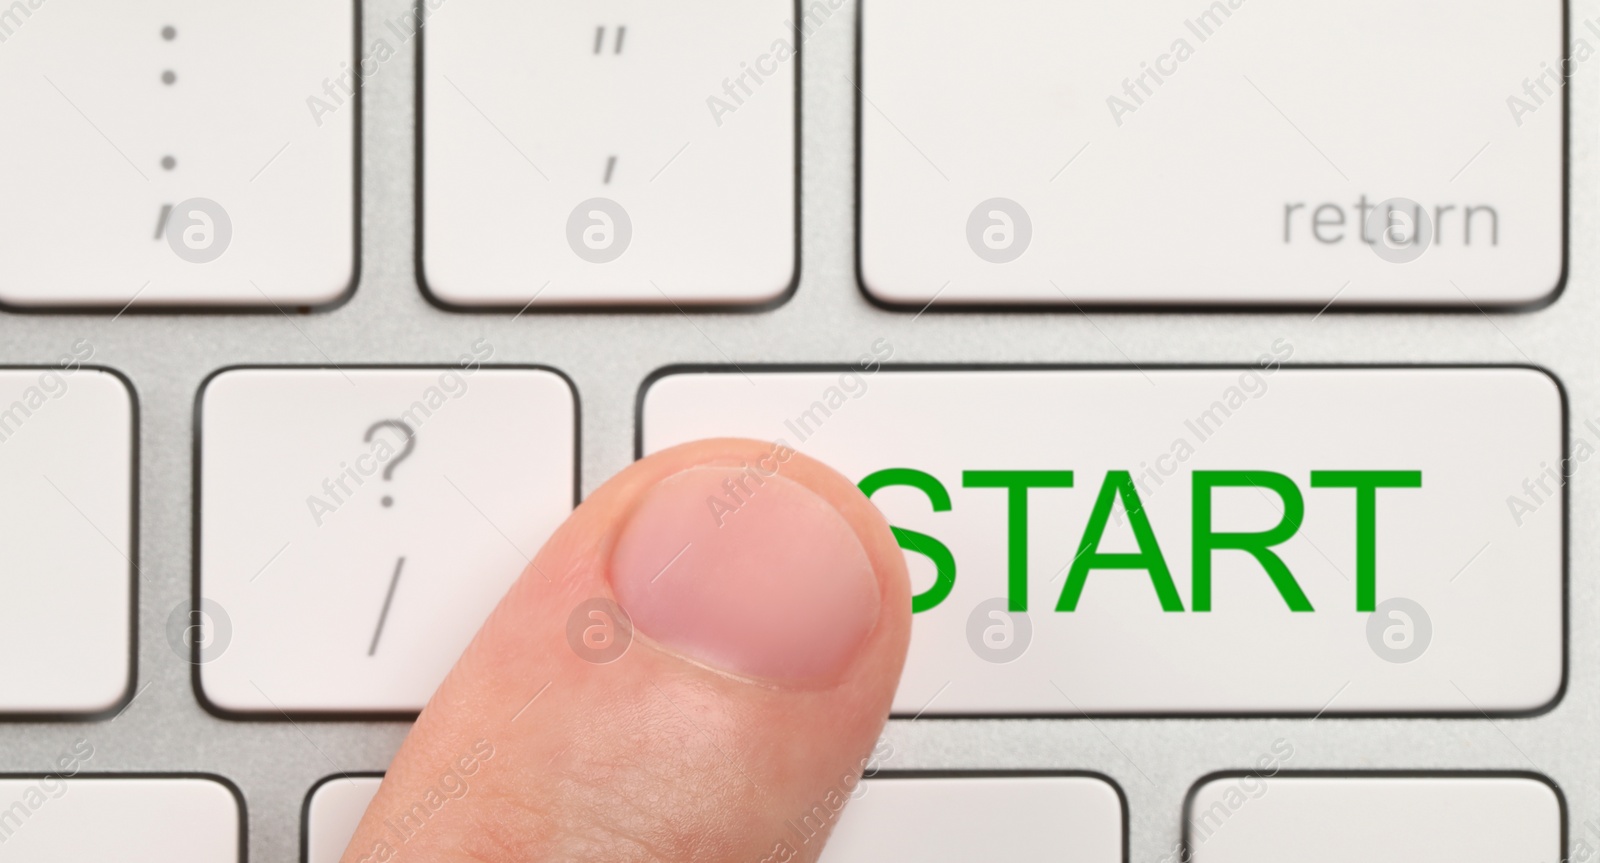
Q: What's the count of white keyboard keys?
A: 10